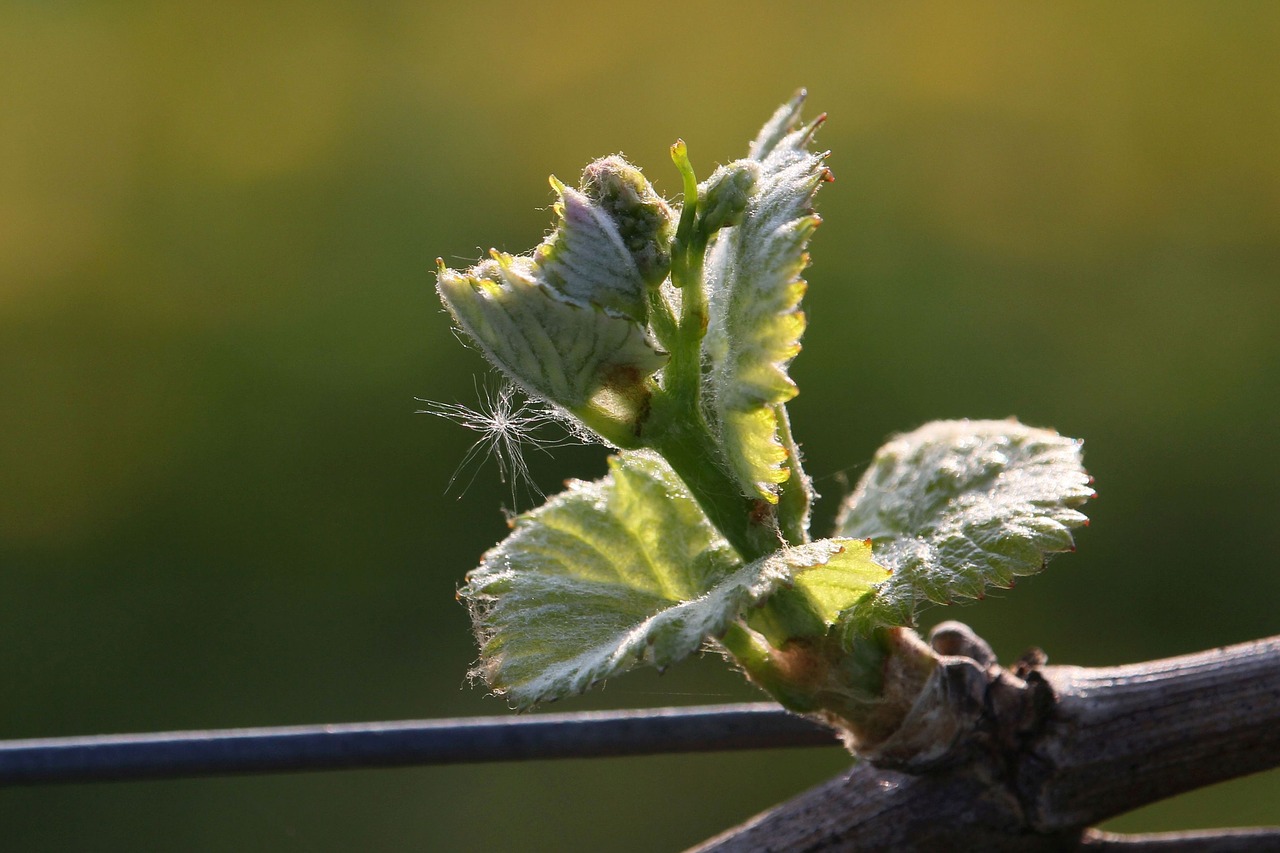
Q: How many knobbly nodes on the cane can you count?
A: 1